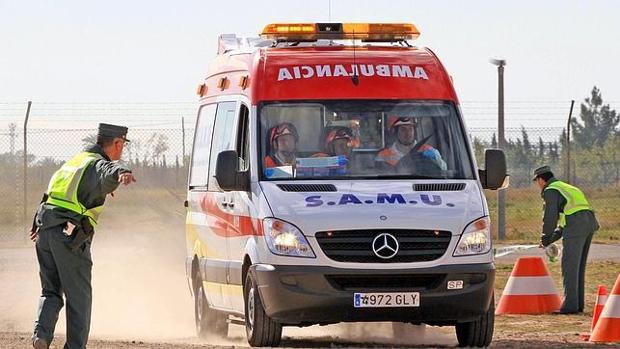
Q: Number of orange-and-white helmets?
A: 3